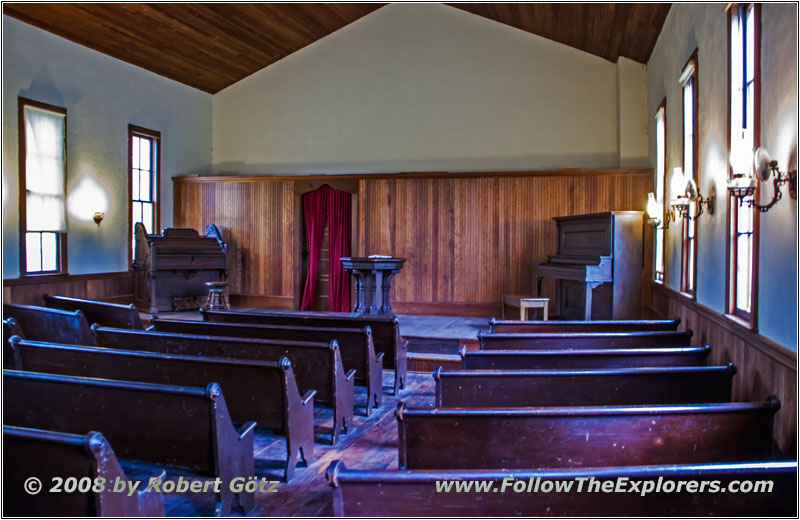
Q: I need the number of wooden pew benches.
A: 15